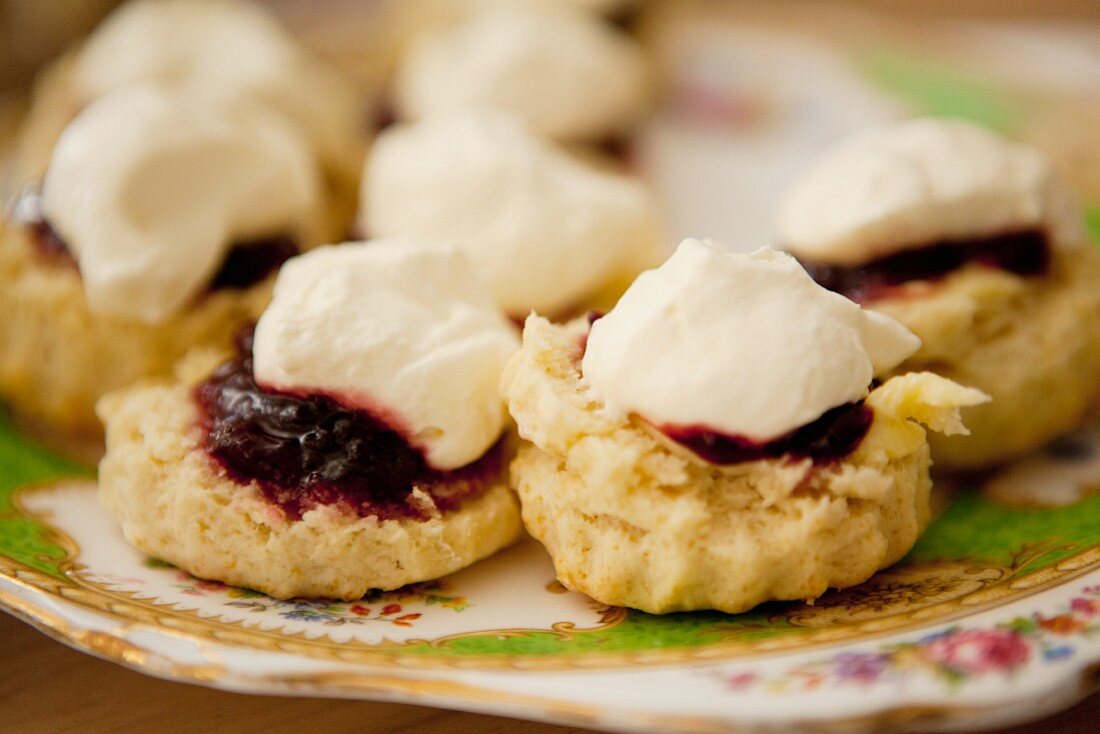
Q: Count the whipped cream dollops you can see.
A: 7